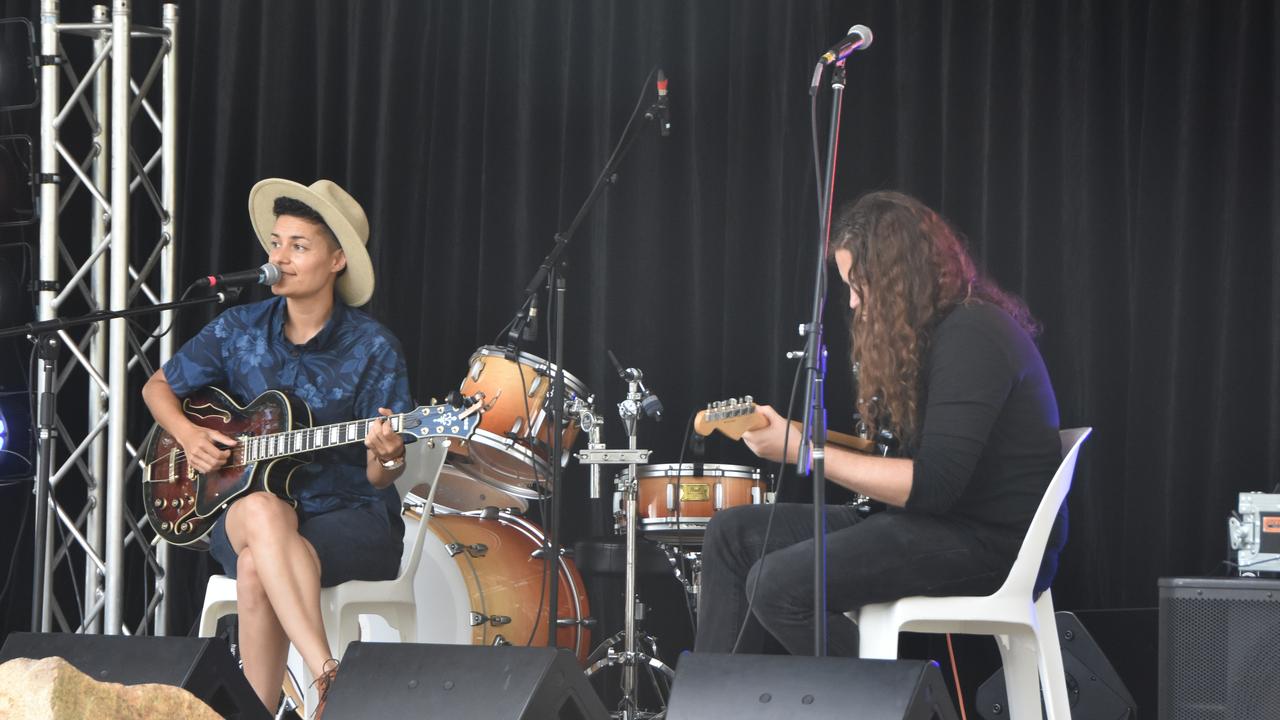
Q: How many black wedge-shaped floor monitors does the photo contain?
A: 4